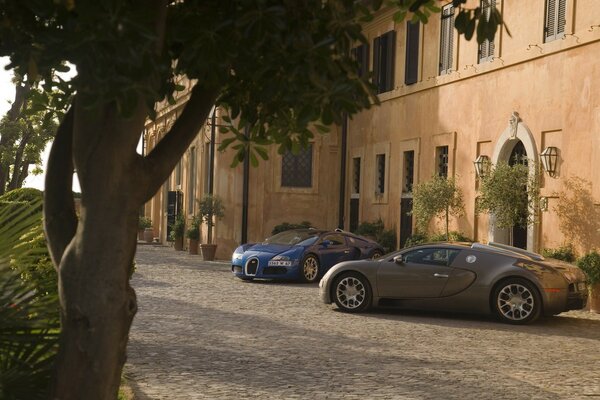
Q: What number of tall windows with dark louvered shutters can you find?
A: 6